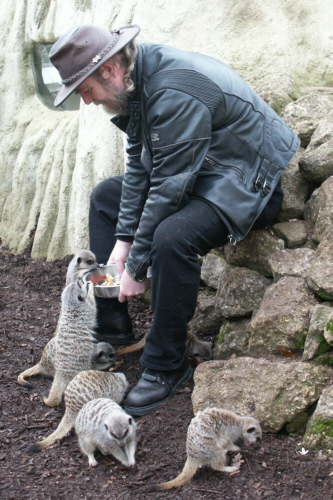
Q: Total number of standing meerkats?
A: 2